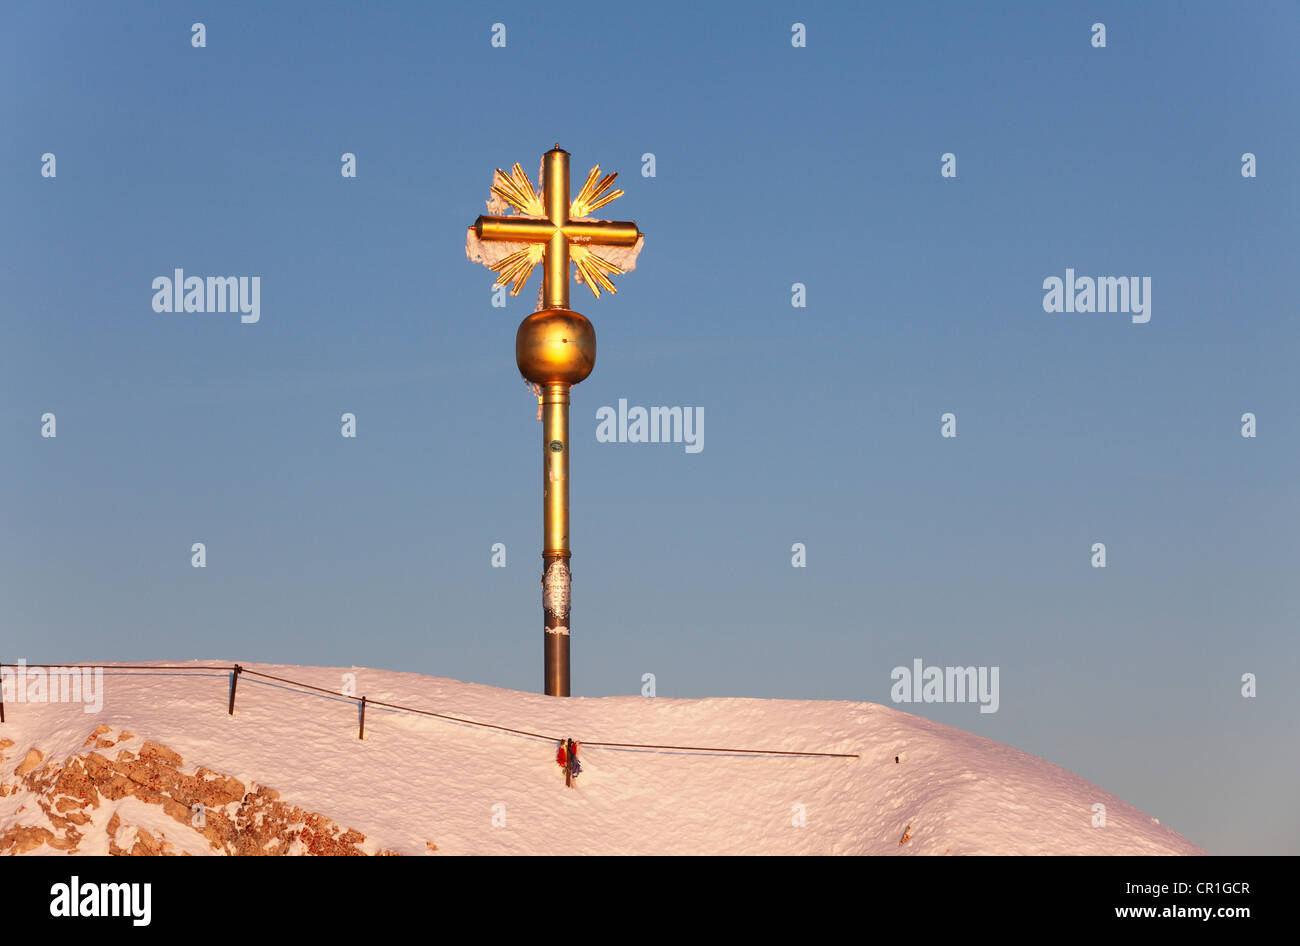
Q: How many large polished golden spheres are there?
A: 1